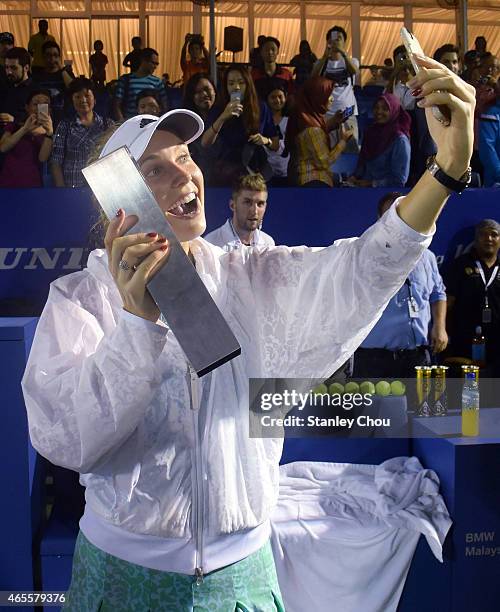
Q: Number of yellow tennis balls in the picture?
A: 6